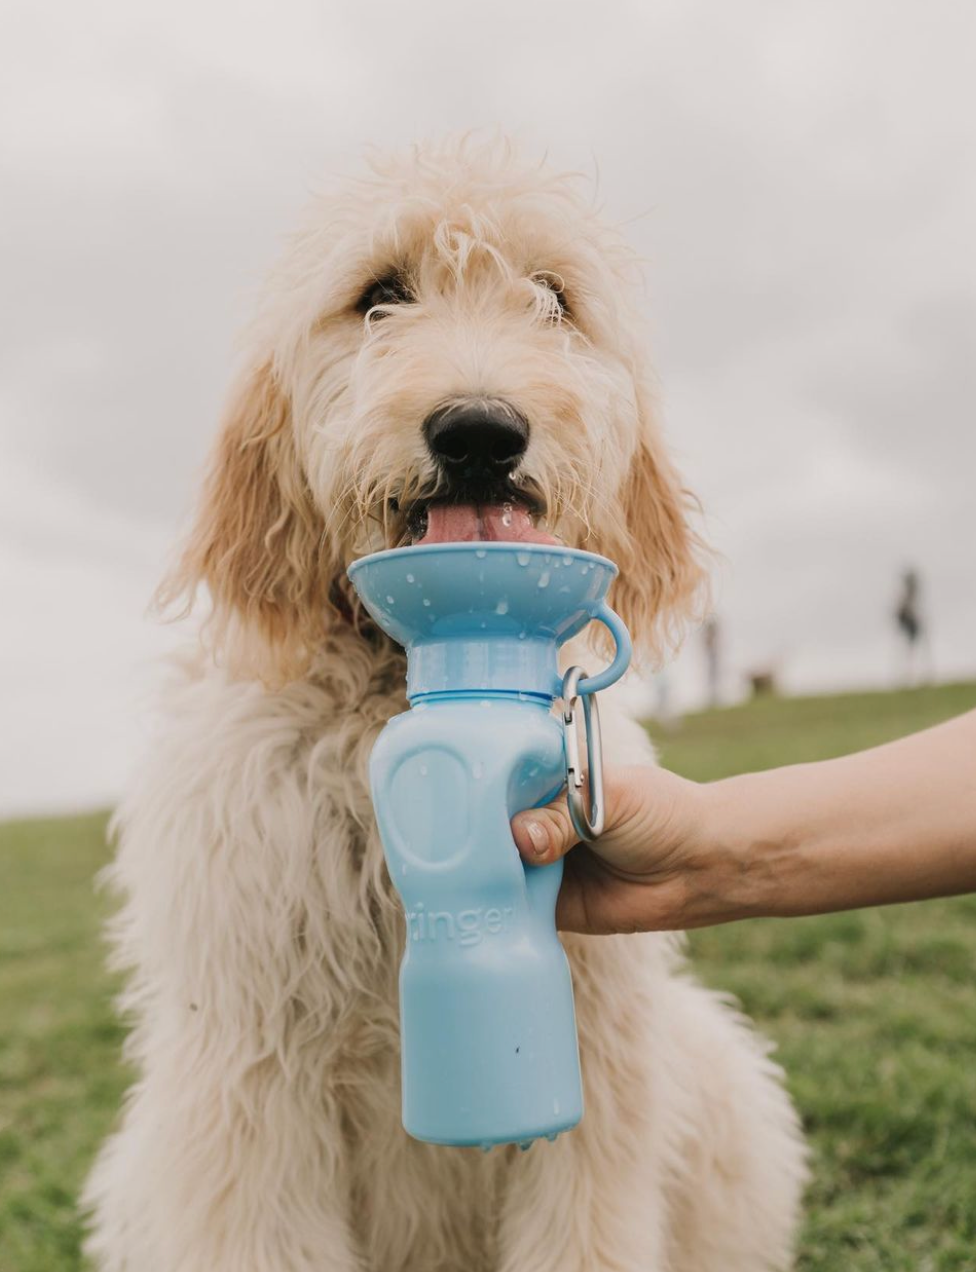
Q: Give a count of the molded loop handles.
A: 1